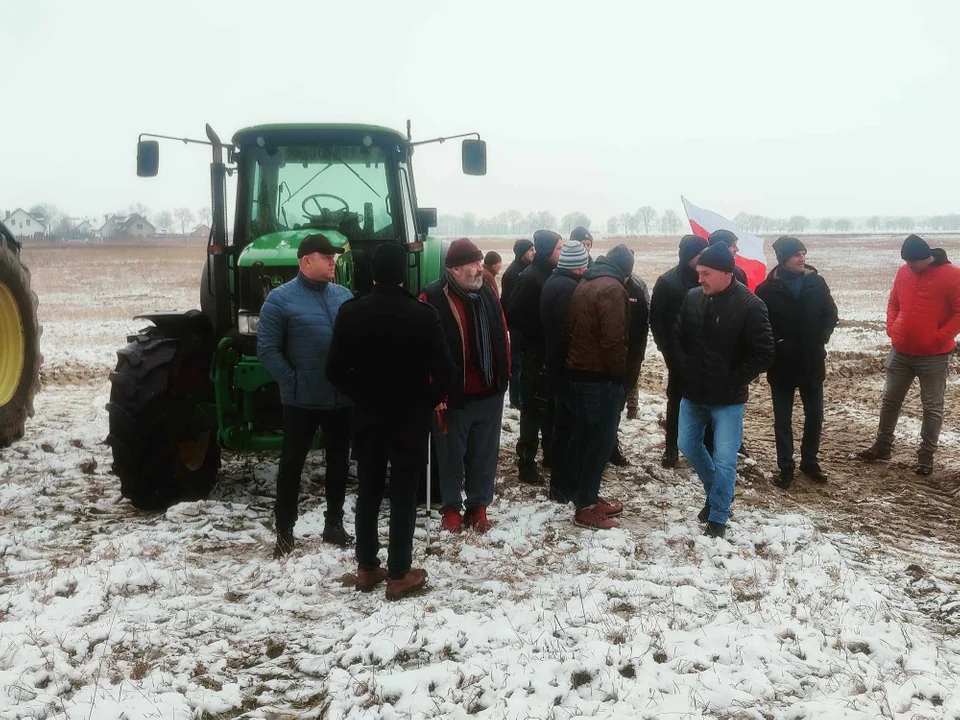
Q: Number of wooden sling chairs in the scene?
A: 0